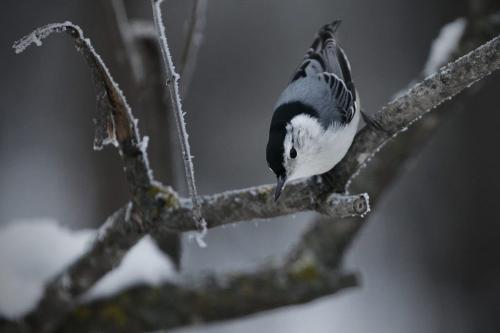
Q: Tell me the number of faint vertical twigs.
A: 2